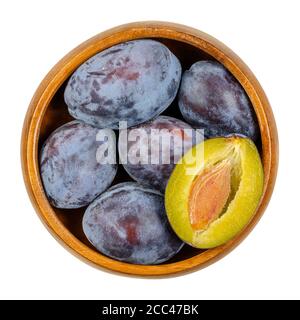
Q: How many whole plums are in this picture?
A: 5